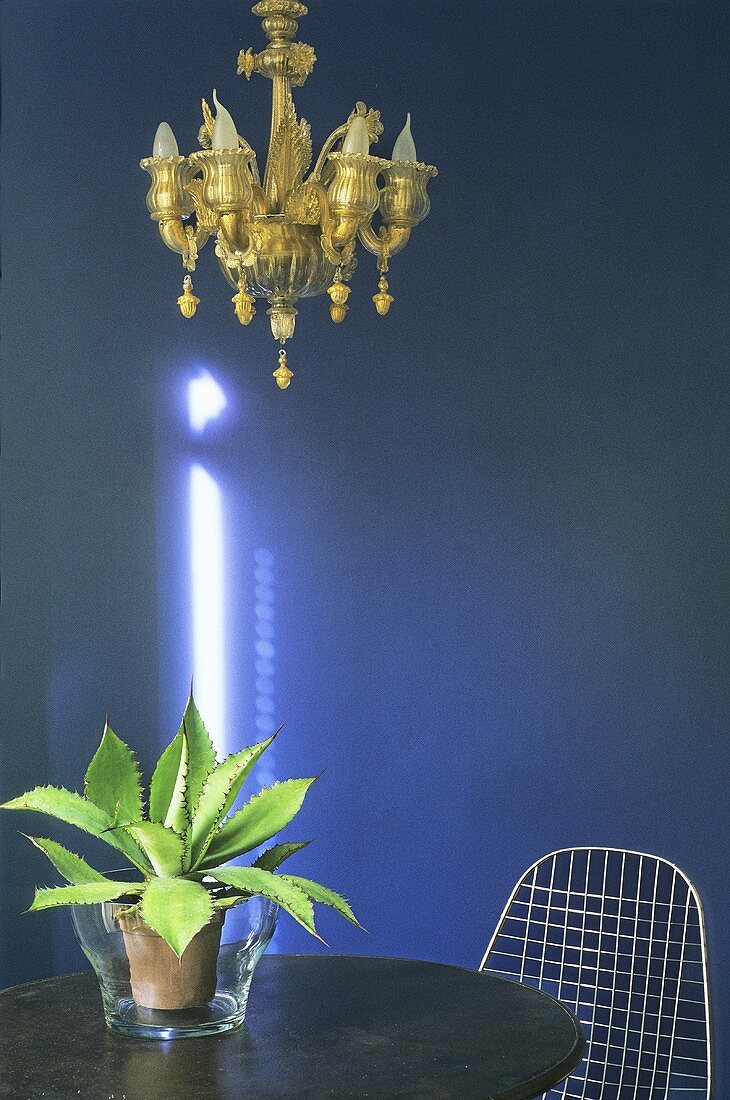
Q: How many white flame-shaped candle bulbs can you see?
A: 4